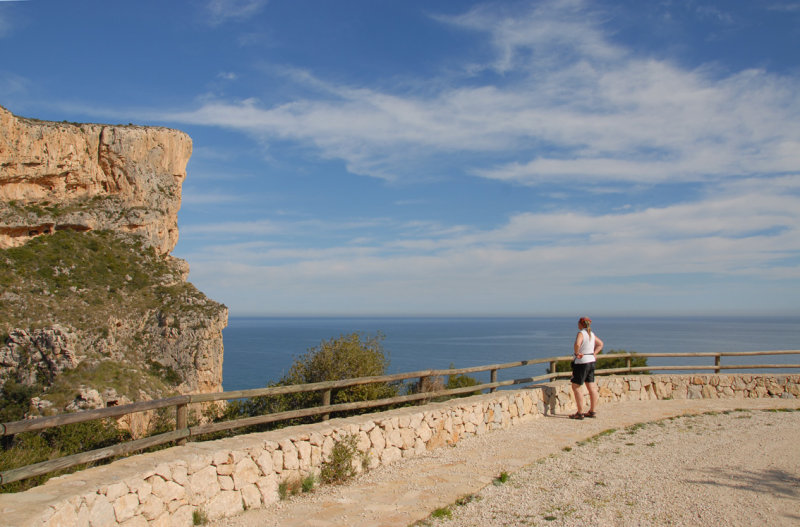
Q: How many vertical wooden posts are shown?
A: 7